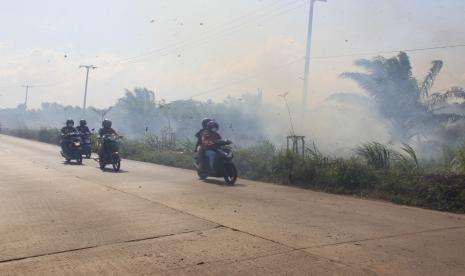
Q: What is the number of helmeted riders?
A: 5